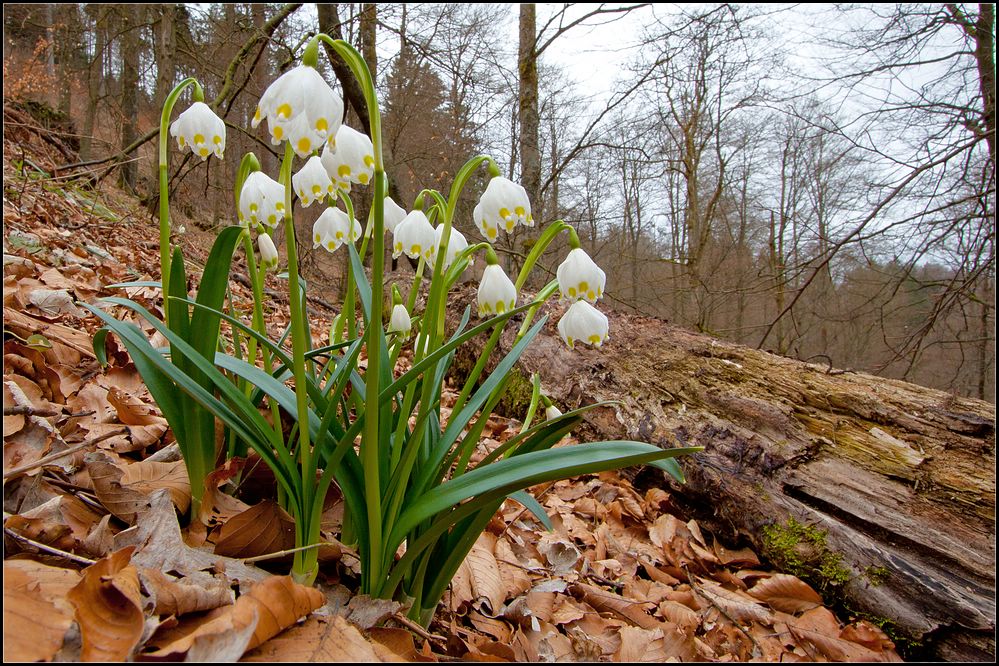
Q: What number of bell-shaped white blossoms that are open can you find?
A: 13